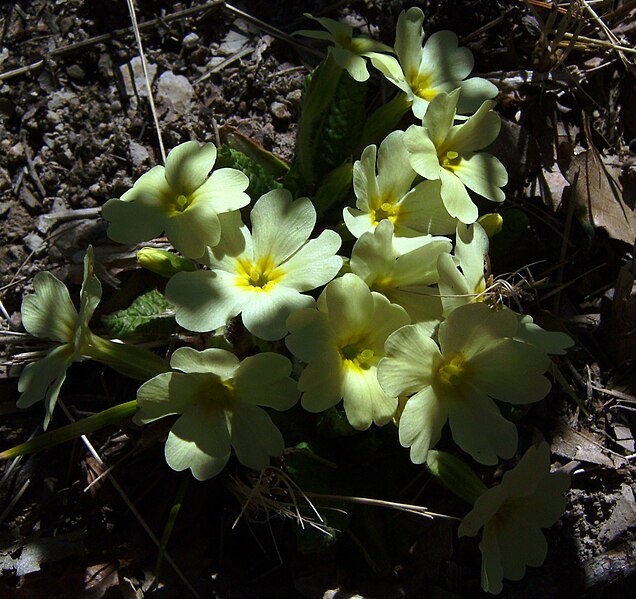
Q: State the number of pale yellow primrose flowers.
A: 13